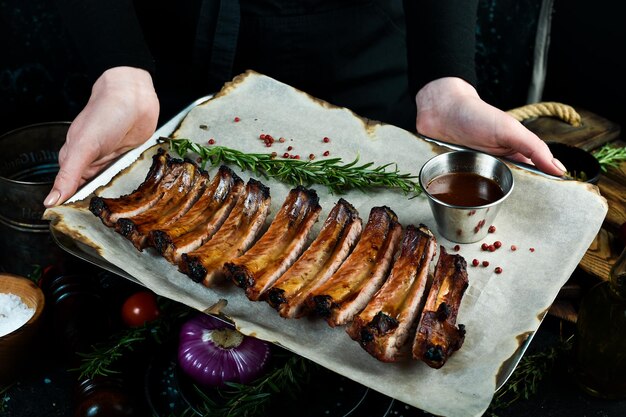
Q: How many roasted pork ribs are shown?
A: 9